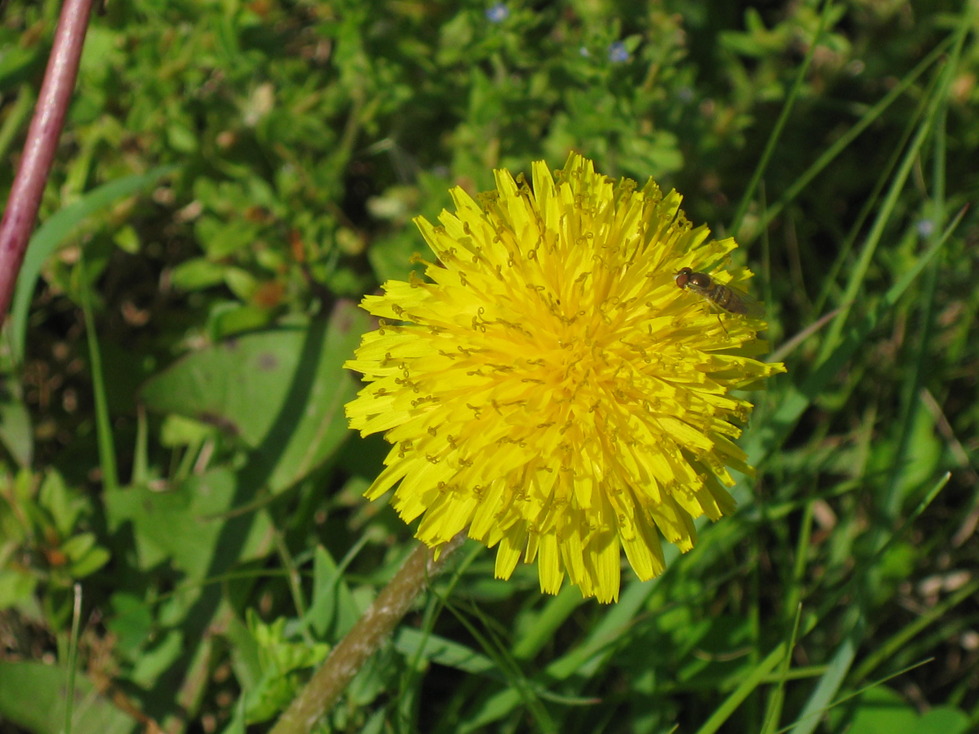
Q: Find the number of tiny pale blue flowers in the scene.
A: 3